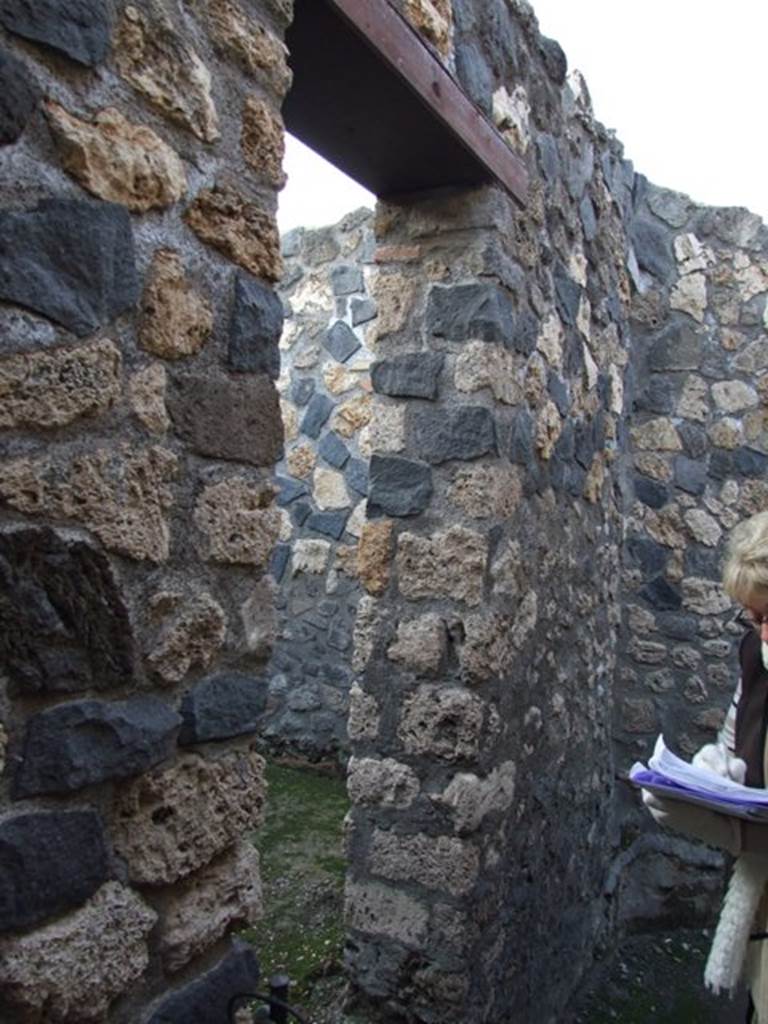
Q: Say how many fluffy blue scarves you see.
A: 0